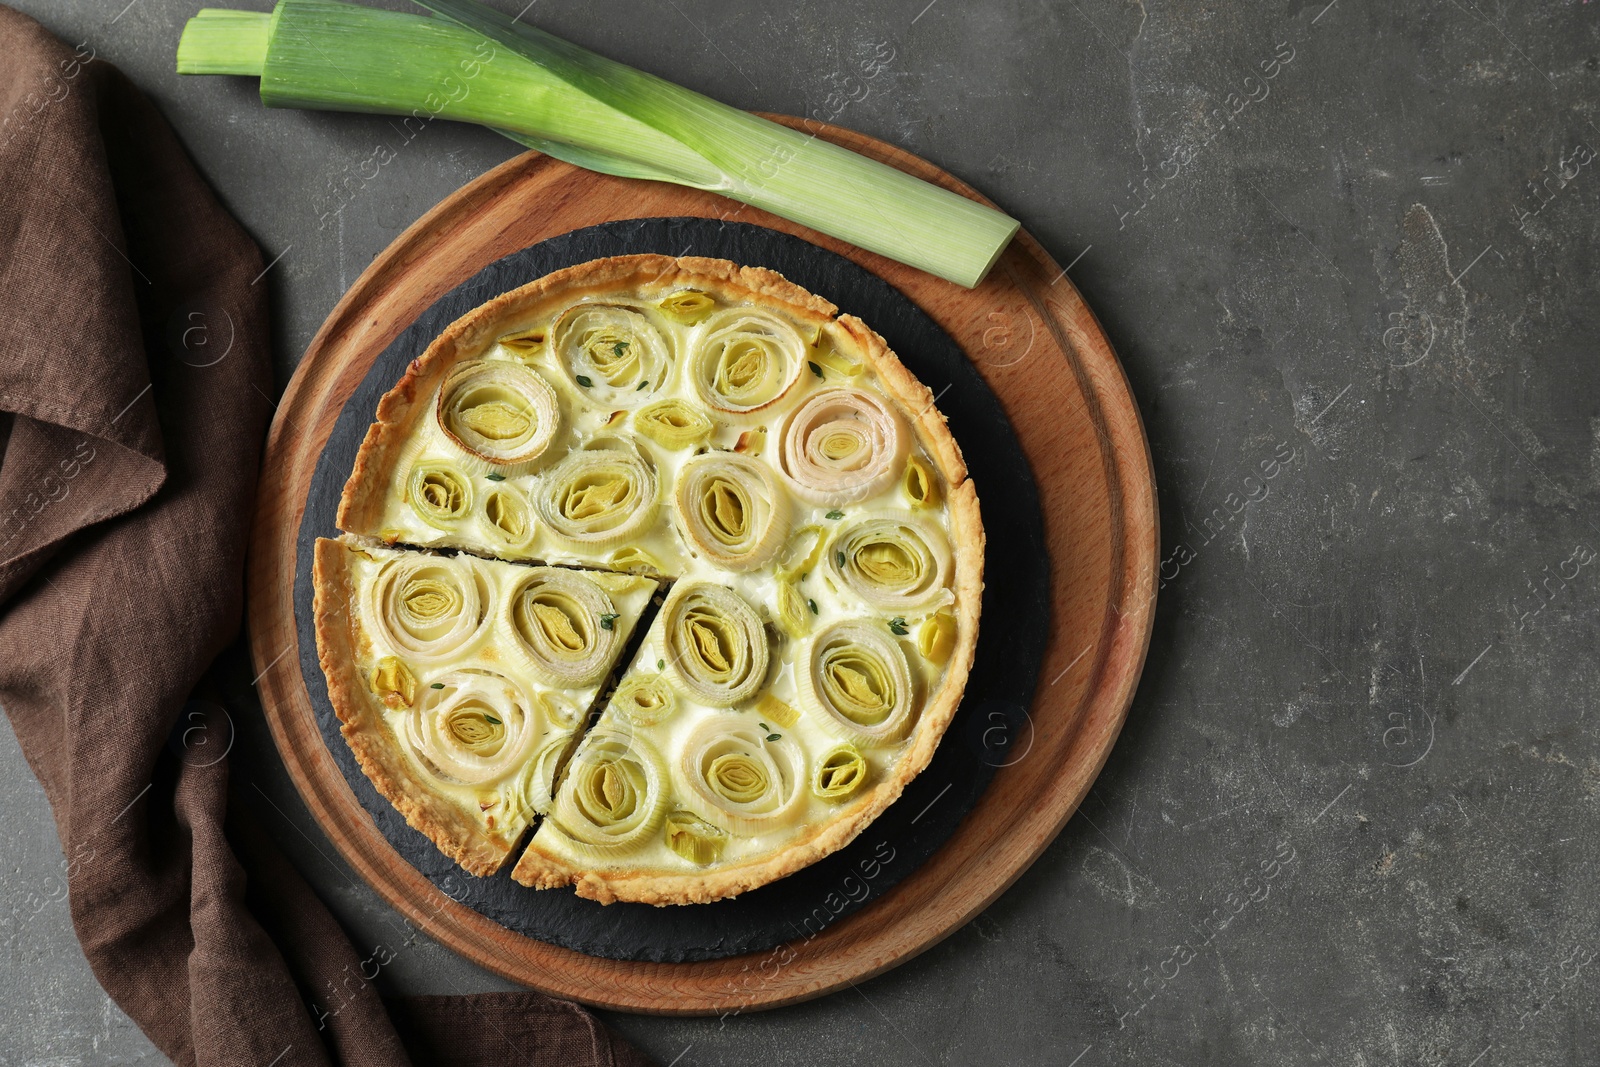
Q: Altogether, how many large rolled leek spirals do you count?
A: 14